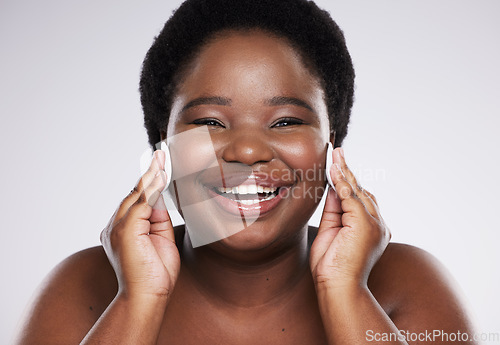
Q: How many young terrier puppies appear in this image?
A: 0